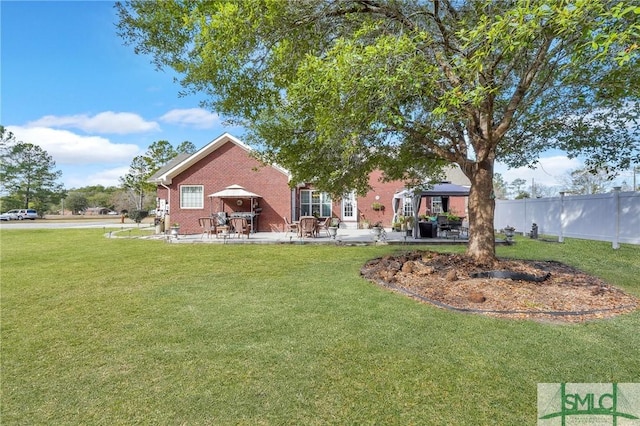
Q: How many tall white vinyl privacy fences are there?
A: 1